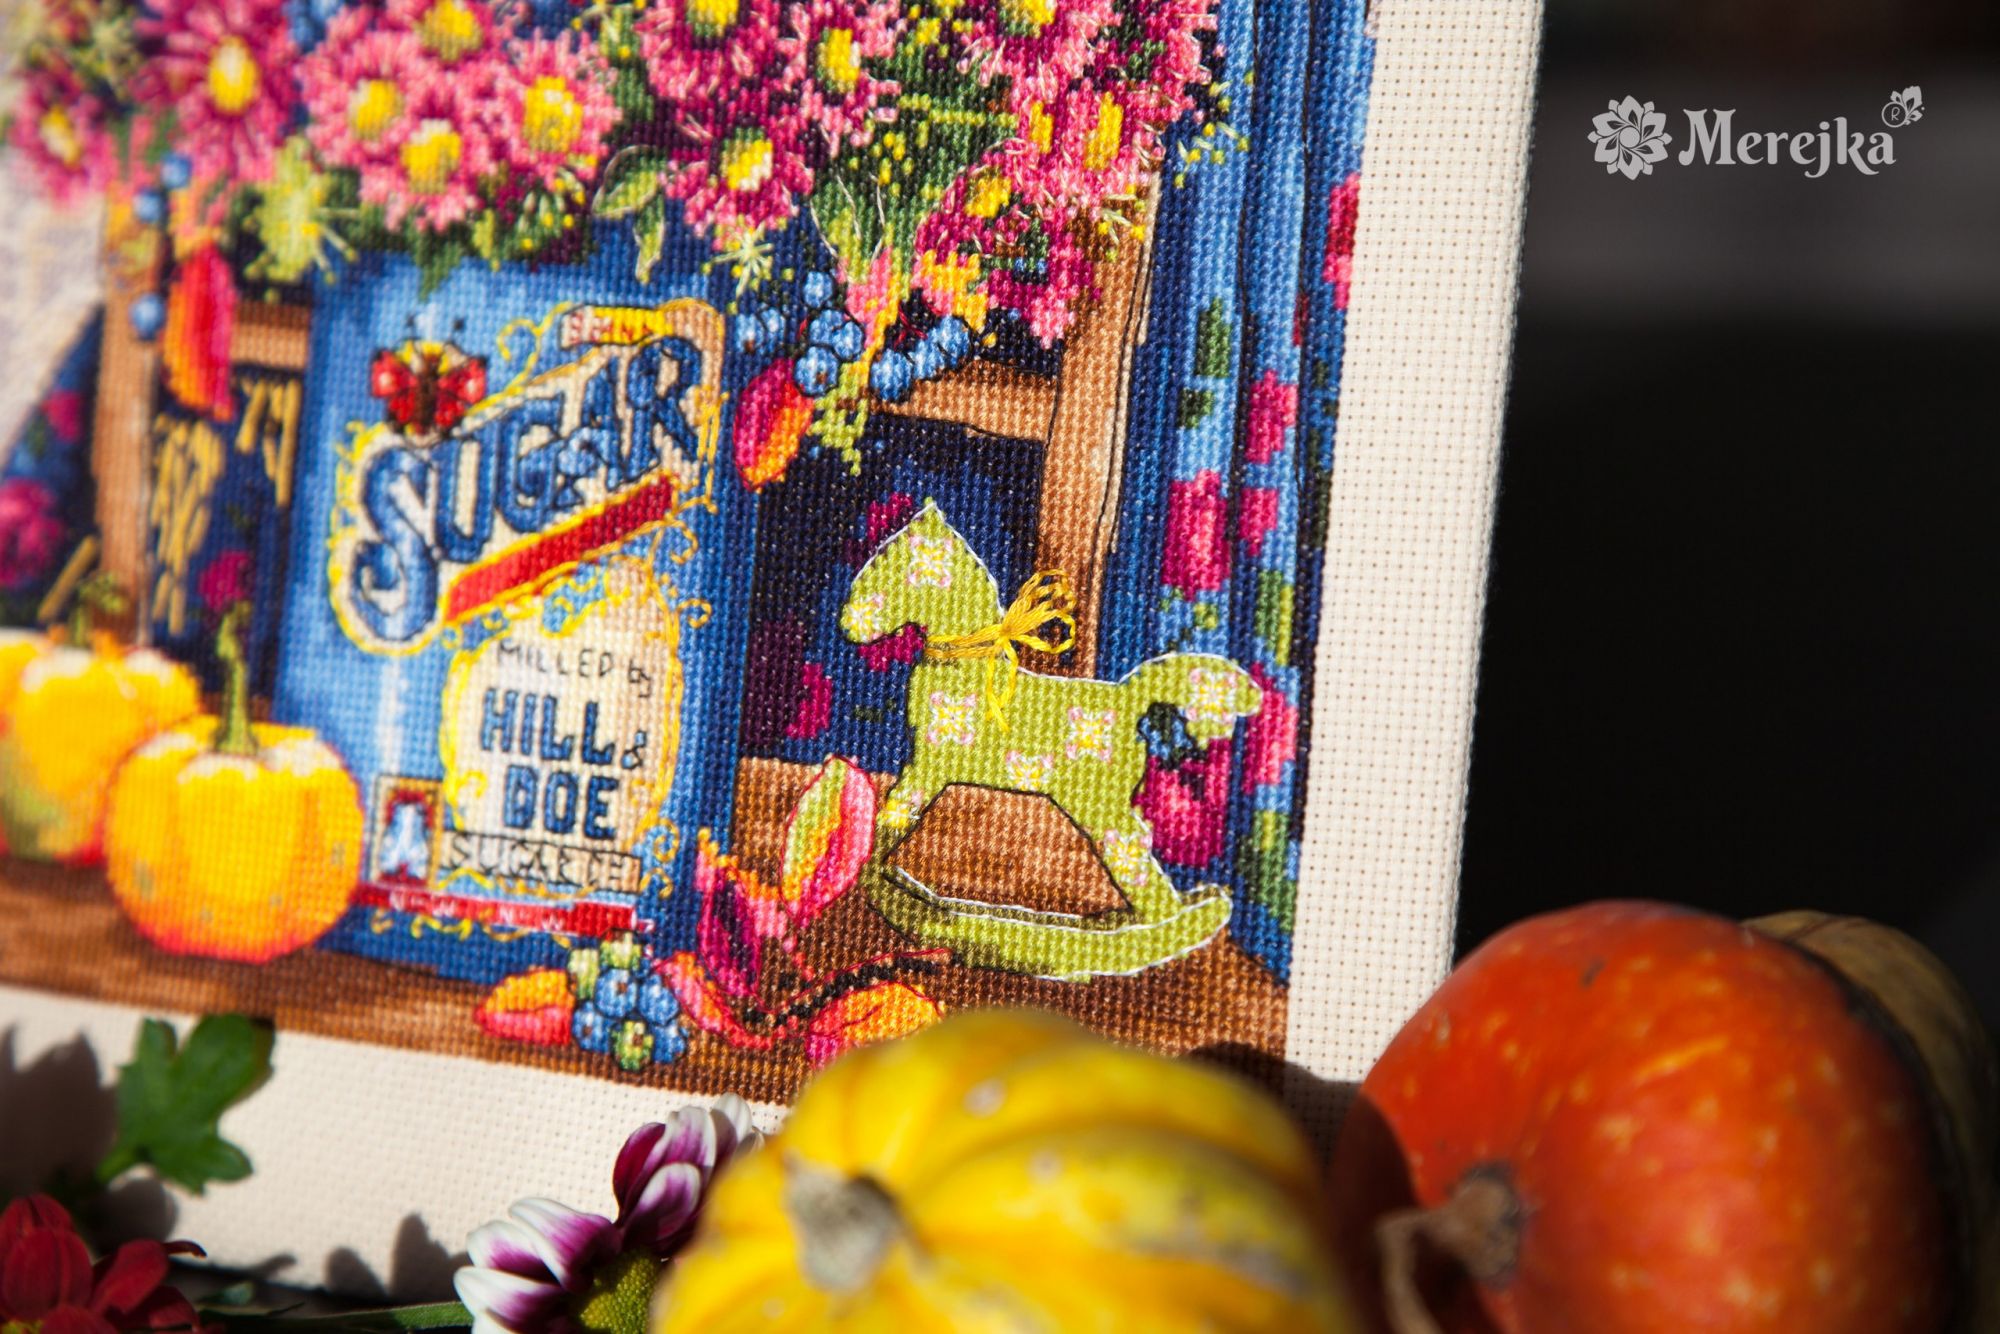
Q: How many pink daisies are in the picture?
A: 13